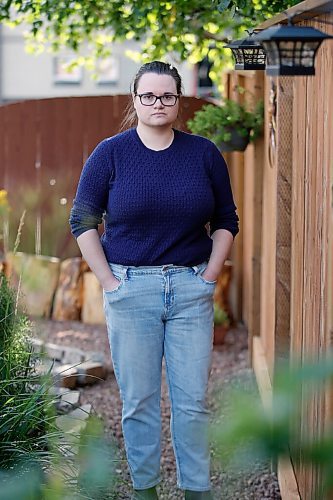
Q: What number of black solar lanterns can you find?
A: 2